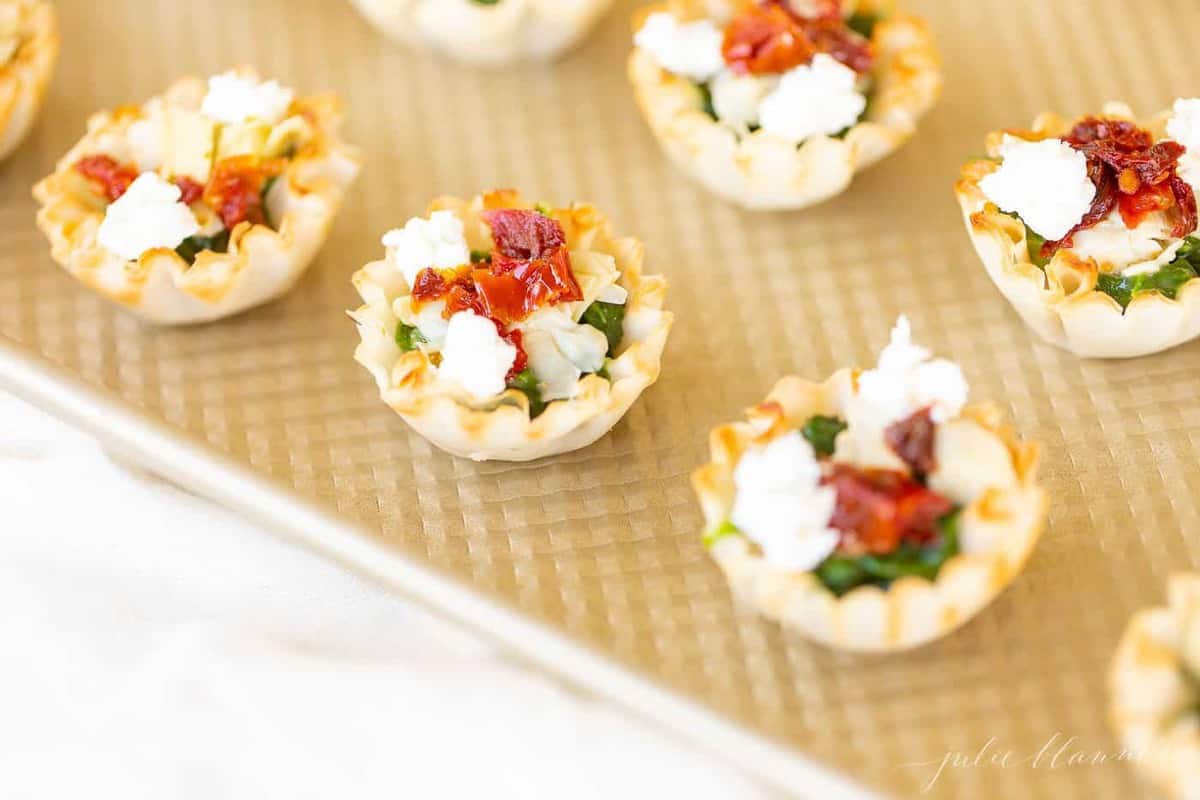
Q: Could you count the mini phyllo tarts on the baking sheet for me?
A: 8